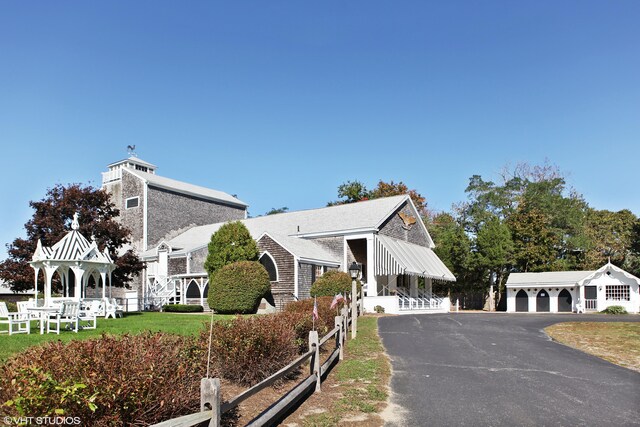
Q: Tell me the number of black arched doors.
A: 3